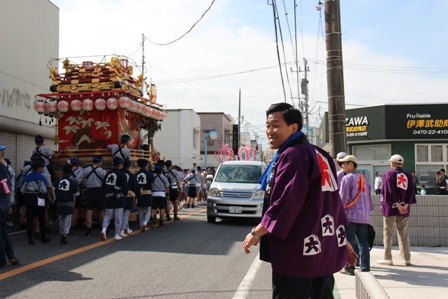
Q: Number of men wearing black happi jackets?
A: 4